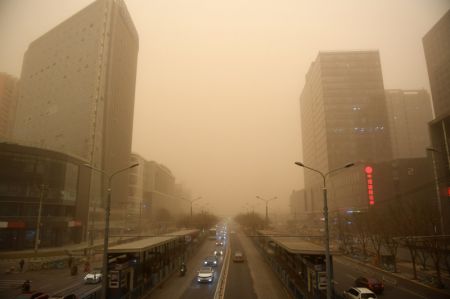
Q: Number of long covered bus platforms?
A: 2